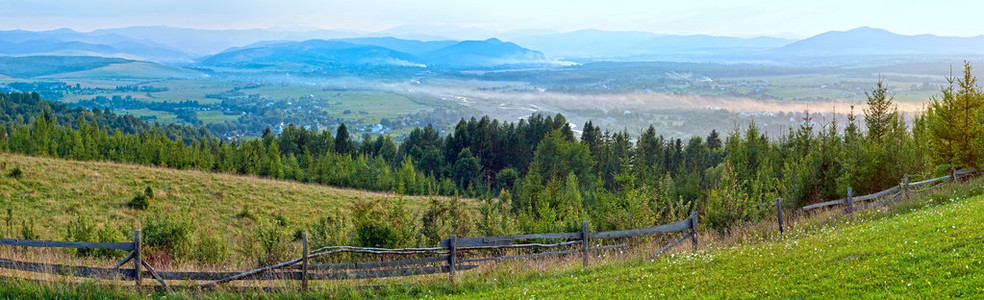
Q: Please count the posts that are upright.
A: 9